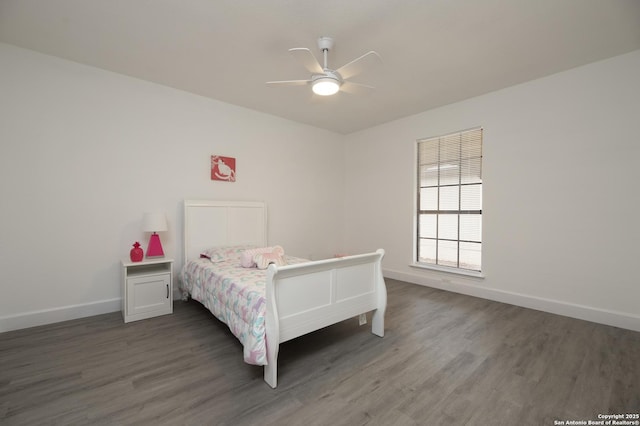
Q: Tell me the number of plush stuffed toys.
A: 1